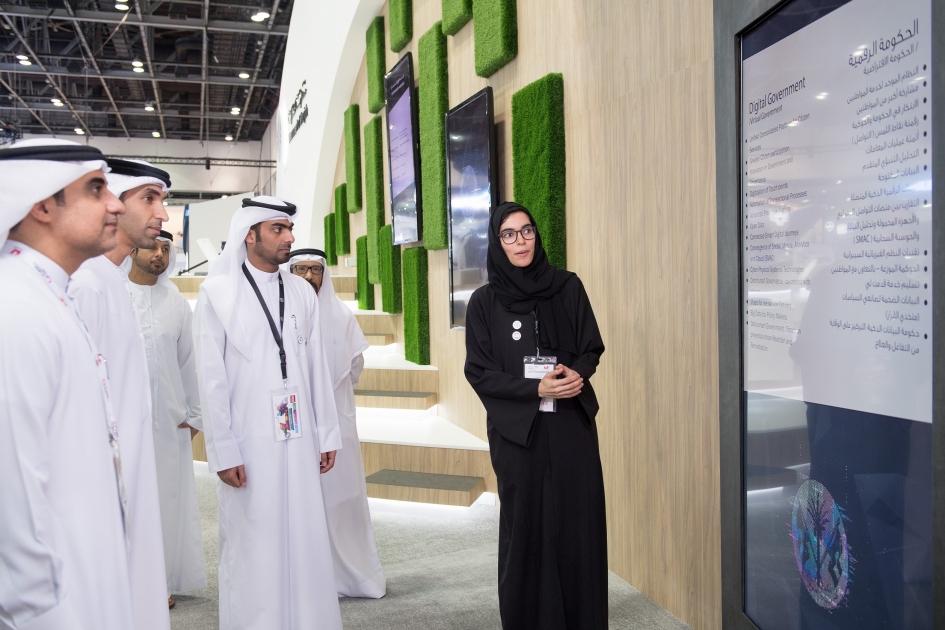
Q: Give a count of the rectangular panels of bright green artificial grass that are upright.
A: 13